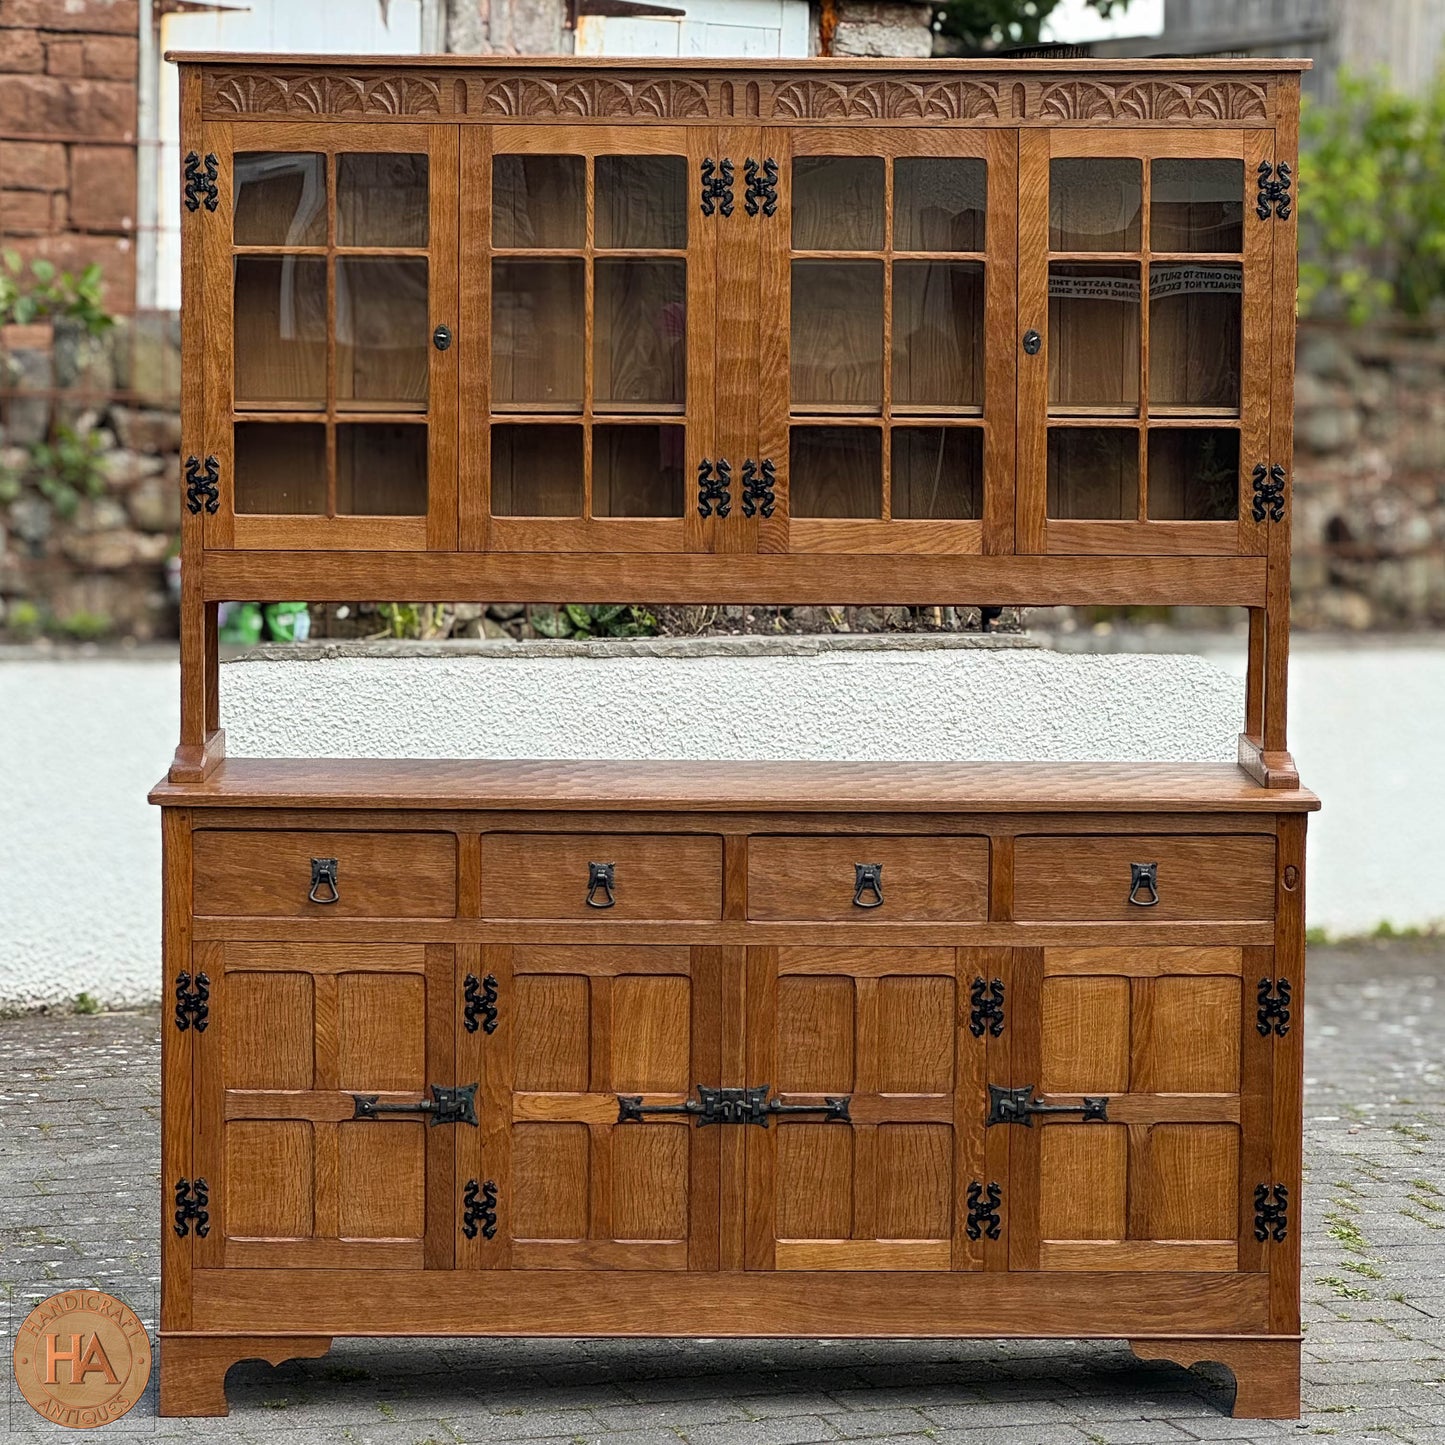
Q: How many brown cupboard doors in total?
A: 8